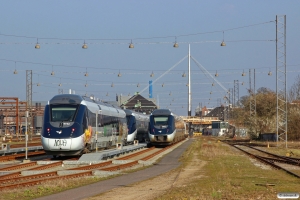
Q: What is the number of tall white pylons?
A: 1